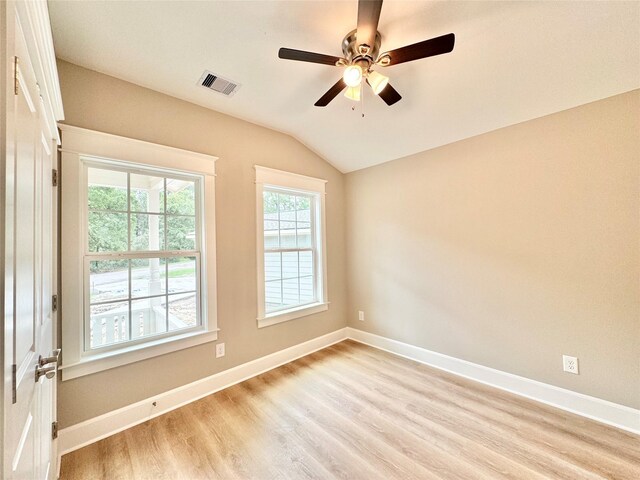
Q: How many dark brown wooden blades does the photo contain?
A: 5